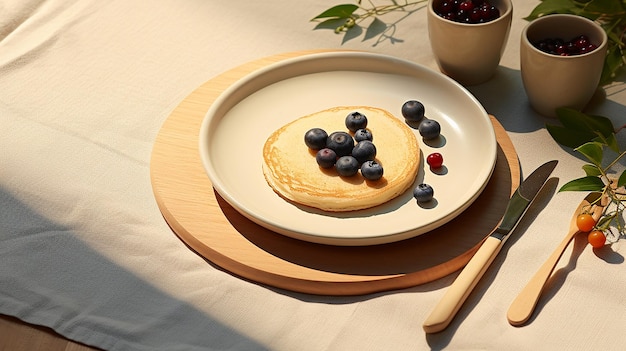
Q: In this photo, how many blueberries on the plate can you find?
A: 11